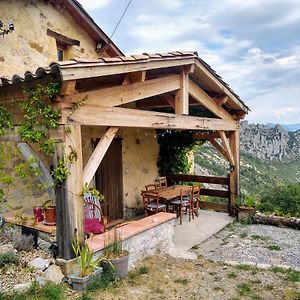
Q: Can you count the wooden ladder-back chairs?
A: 5